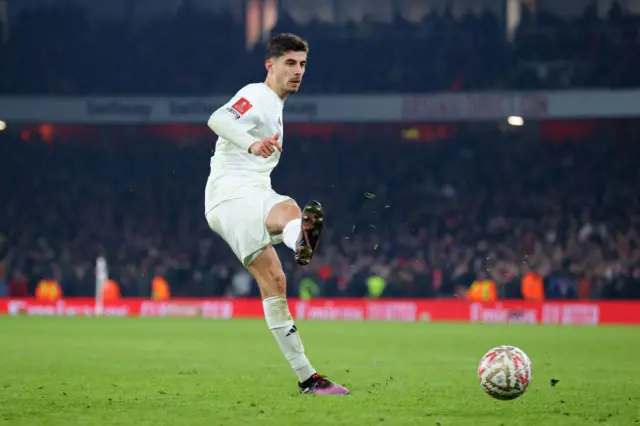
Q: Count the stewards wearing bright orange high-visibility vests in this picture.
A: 5